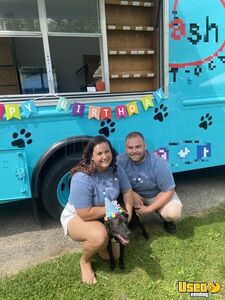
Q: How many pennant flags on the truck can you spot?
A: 11